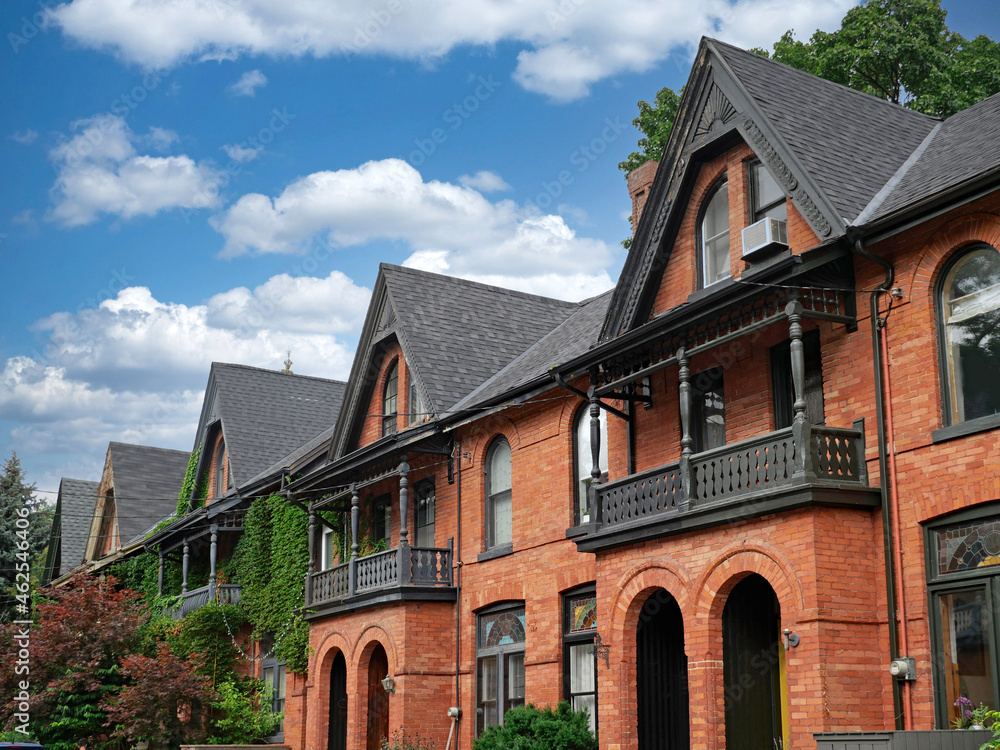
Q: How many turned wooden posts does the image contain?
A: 9